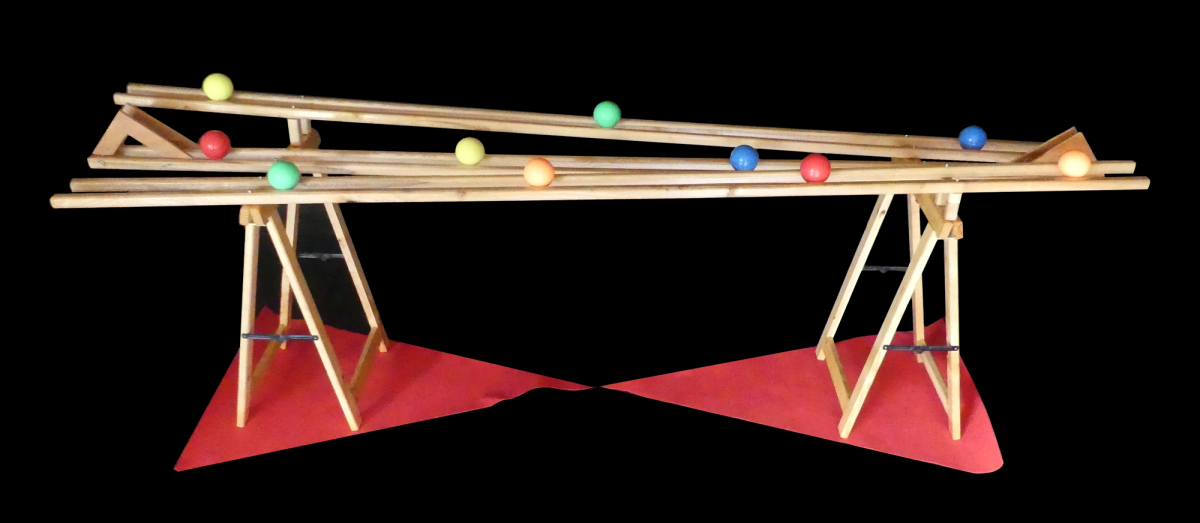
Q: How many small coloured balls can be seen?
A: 10